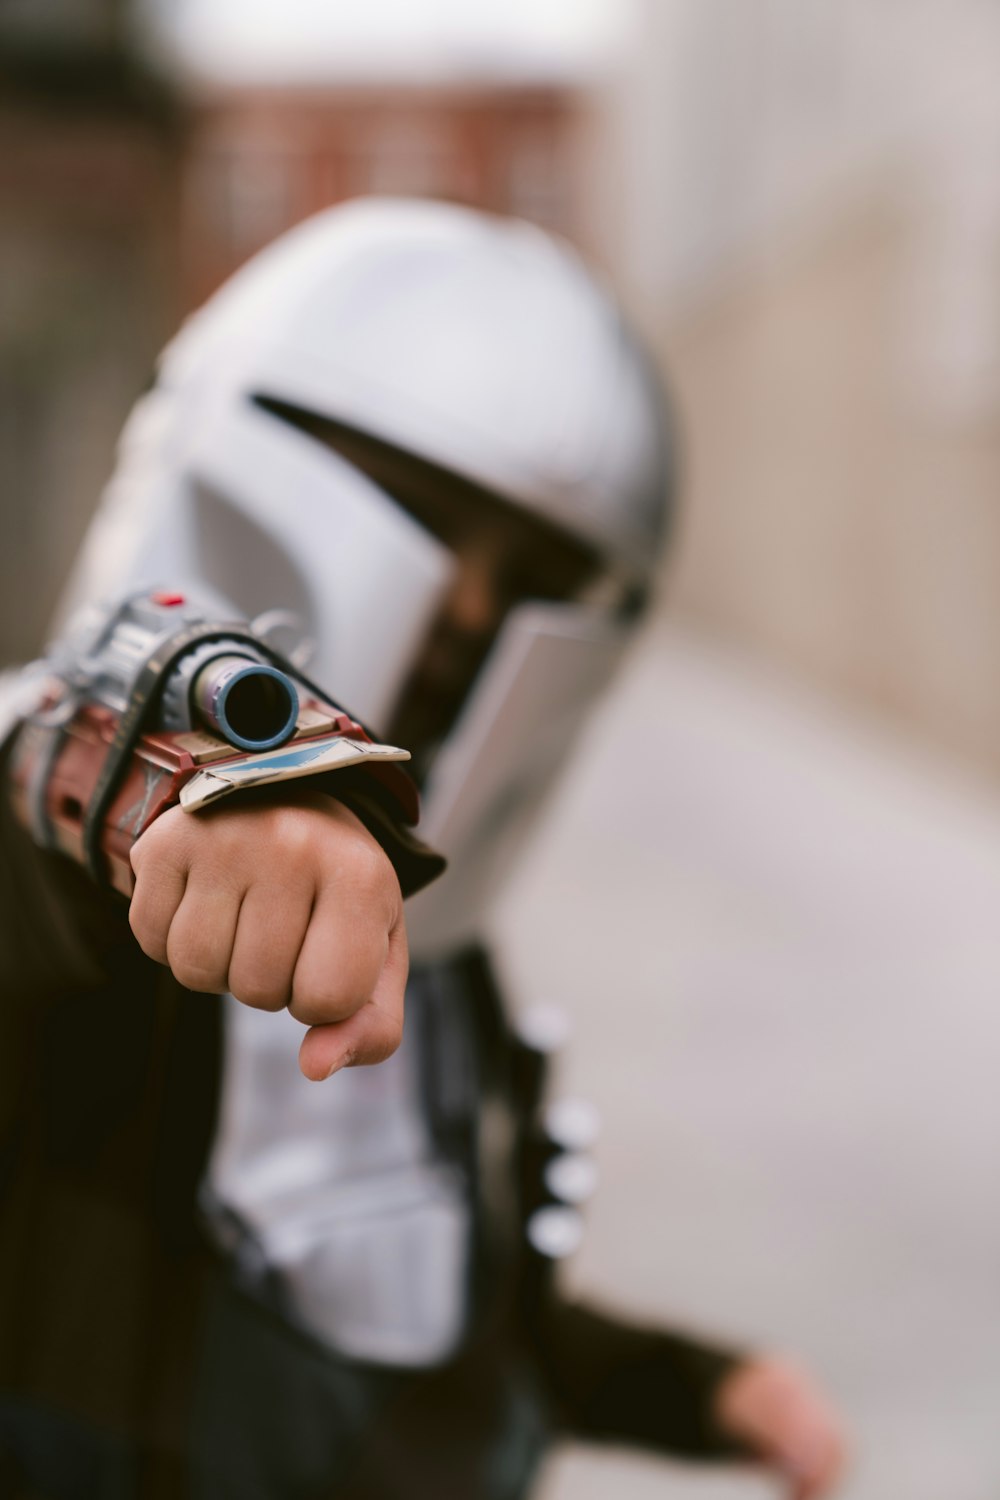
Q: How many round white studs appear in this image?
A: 4